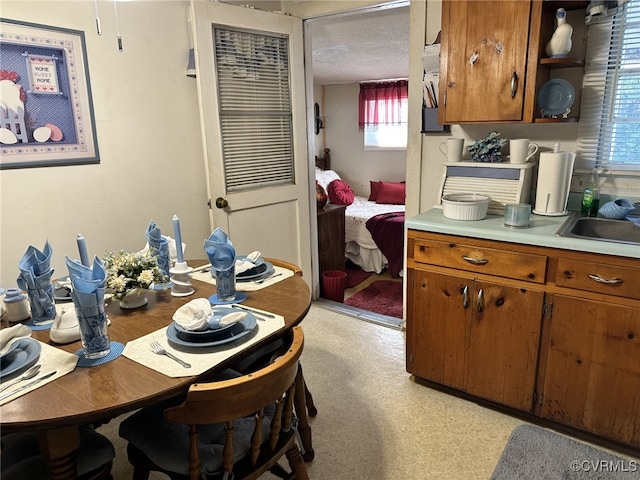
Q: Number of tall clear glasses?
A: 4